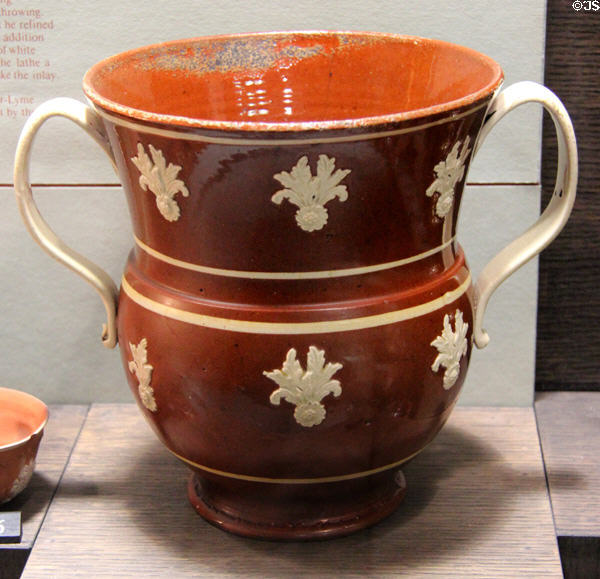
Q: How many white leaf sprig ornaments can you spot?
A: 6